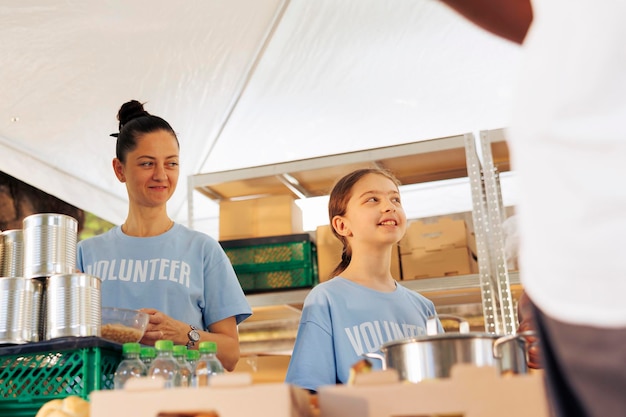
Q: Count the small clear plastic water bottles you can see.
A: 6